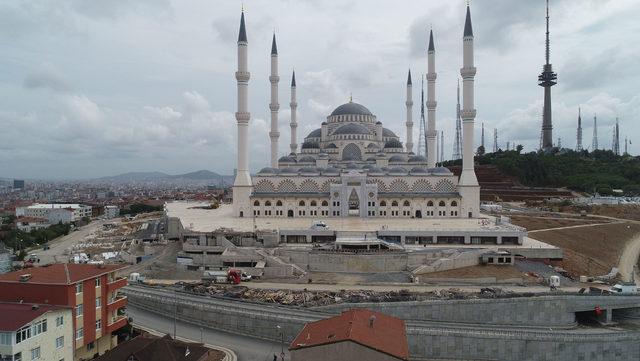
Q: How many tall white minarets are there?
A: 6